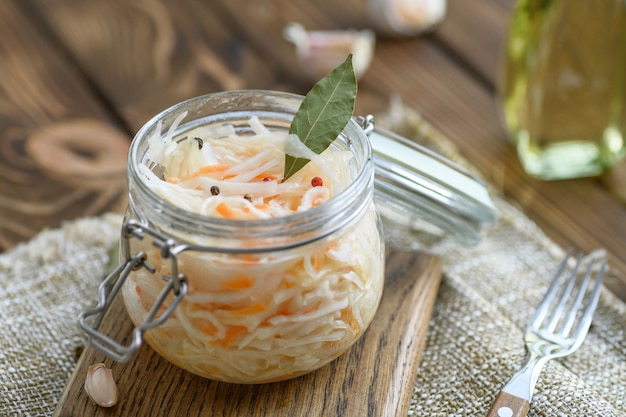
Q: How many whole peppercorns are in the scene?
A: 5